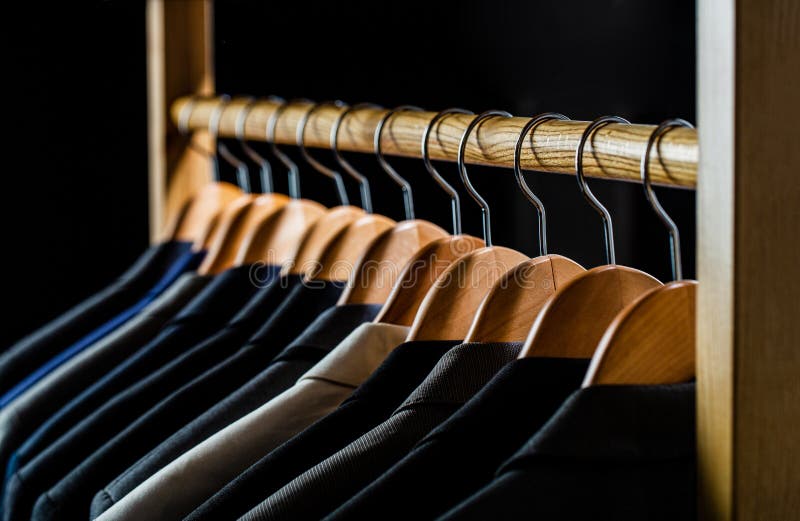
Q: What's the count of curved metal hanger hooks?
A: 12